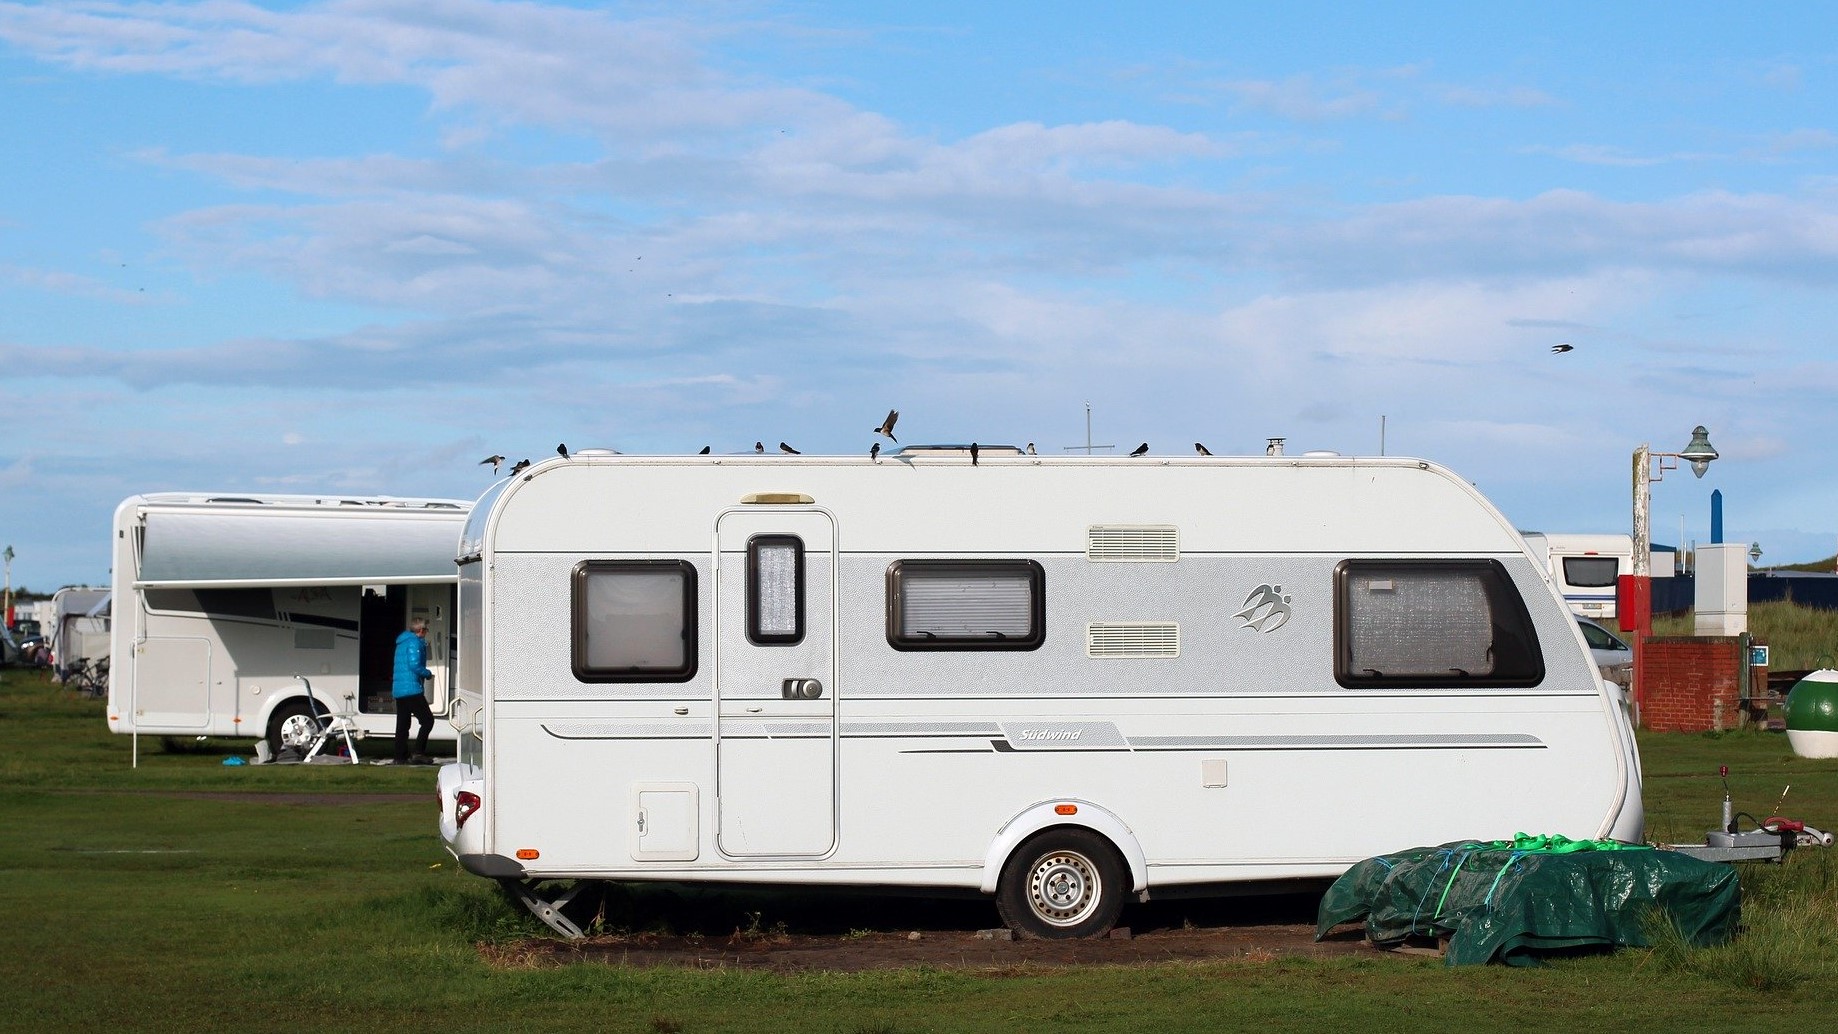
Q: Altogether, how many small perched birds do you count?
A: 12